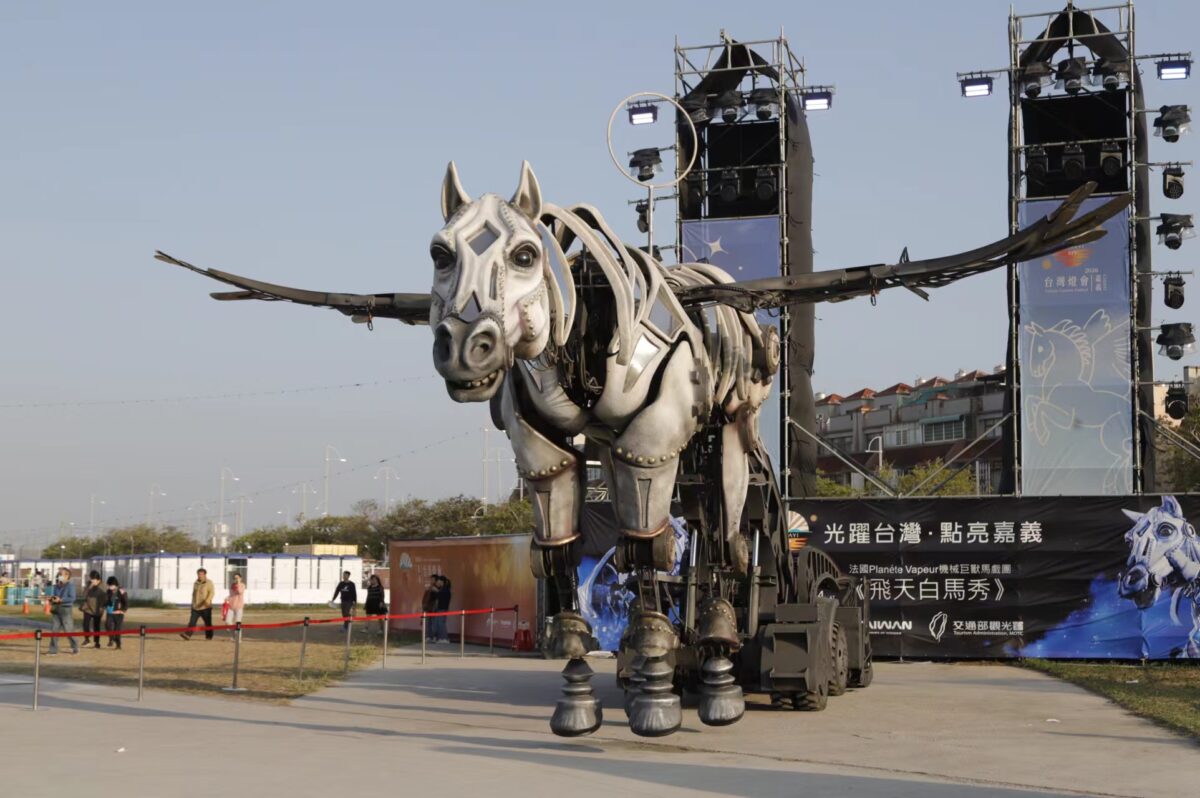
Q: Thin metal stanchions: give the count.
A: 10